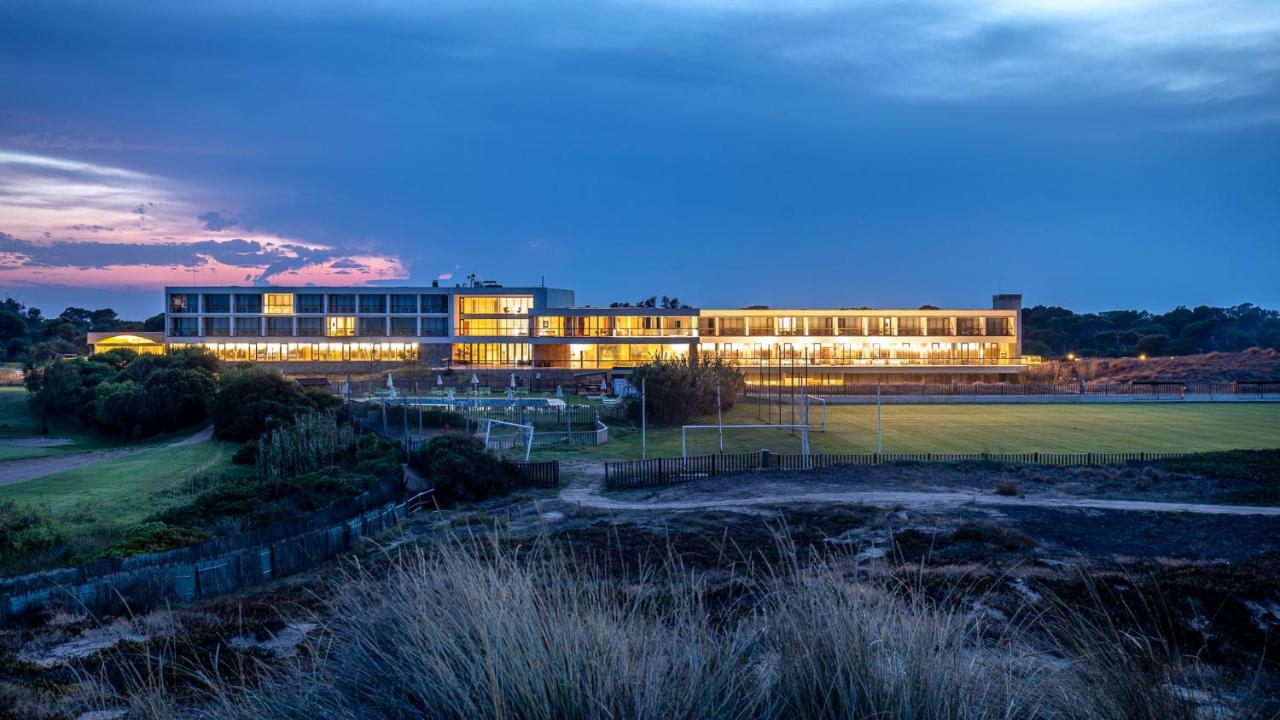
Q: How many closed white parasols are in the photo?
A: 11